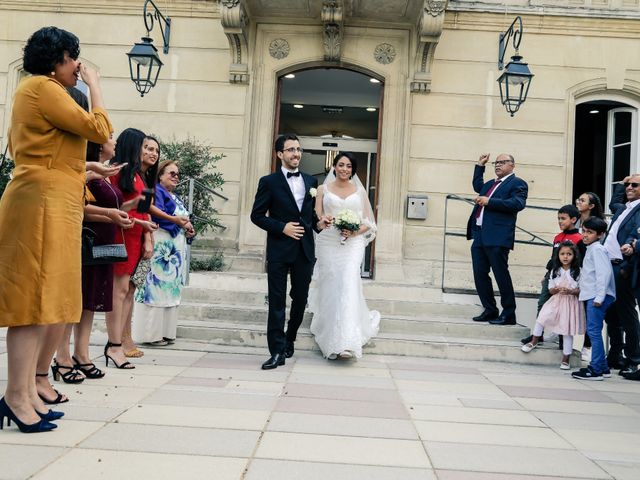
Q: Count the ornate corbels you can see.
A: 3